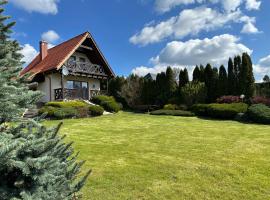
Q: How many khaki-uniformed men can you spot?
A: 0